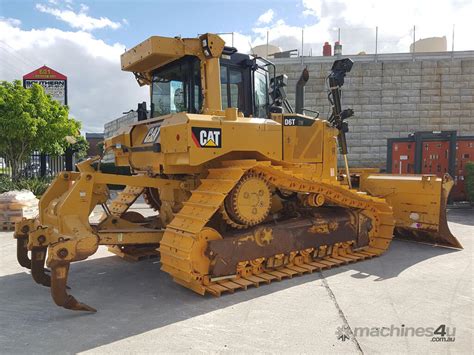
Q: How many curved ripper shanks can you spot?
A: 3